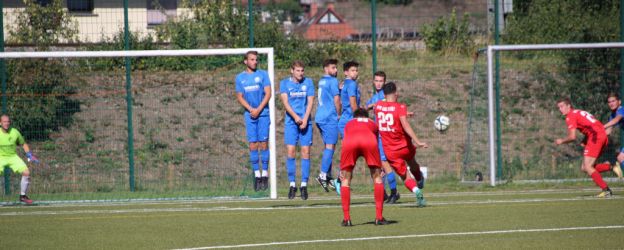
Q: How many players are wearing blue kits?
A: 6